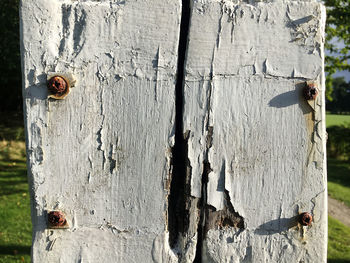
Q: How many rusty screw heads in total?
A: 4